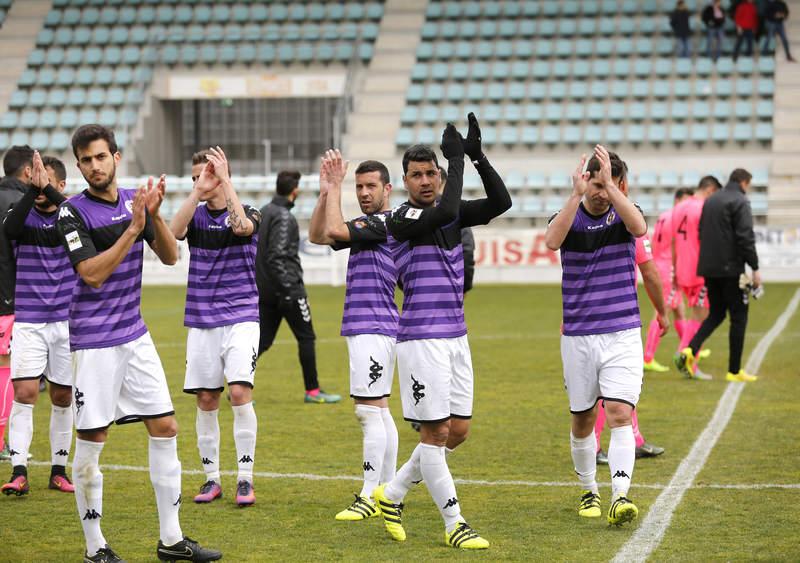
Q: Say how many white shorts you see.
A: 6